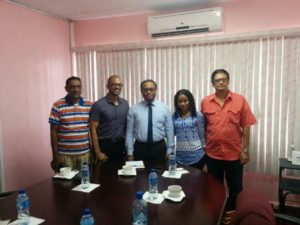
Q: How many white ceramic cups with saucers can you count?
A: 3